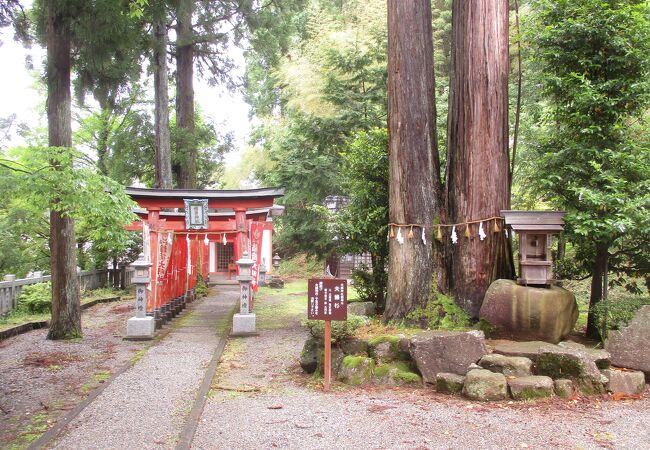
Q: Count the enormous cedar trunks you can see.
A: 2